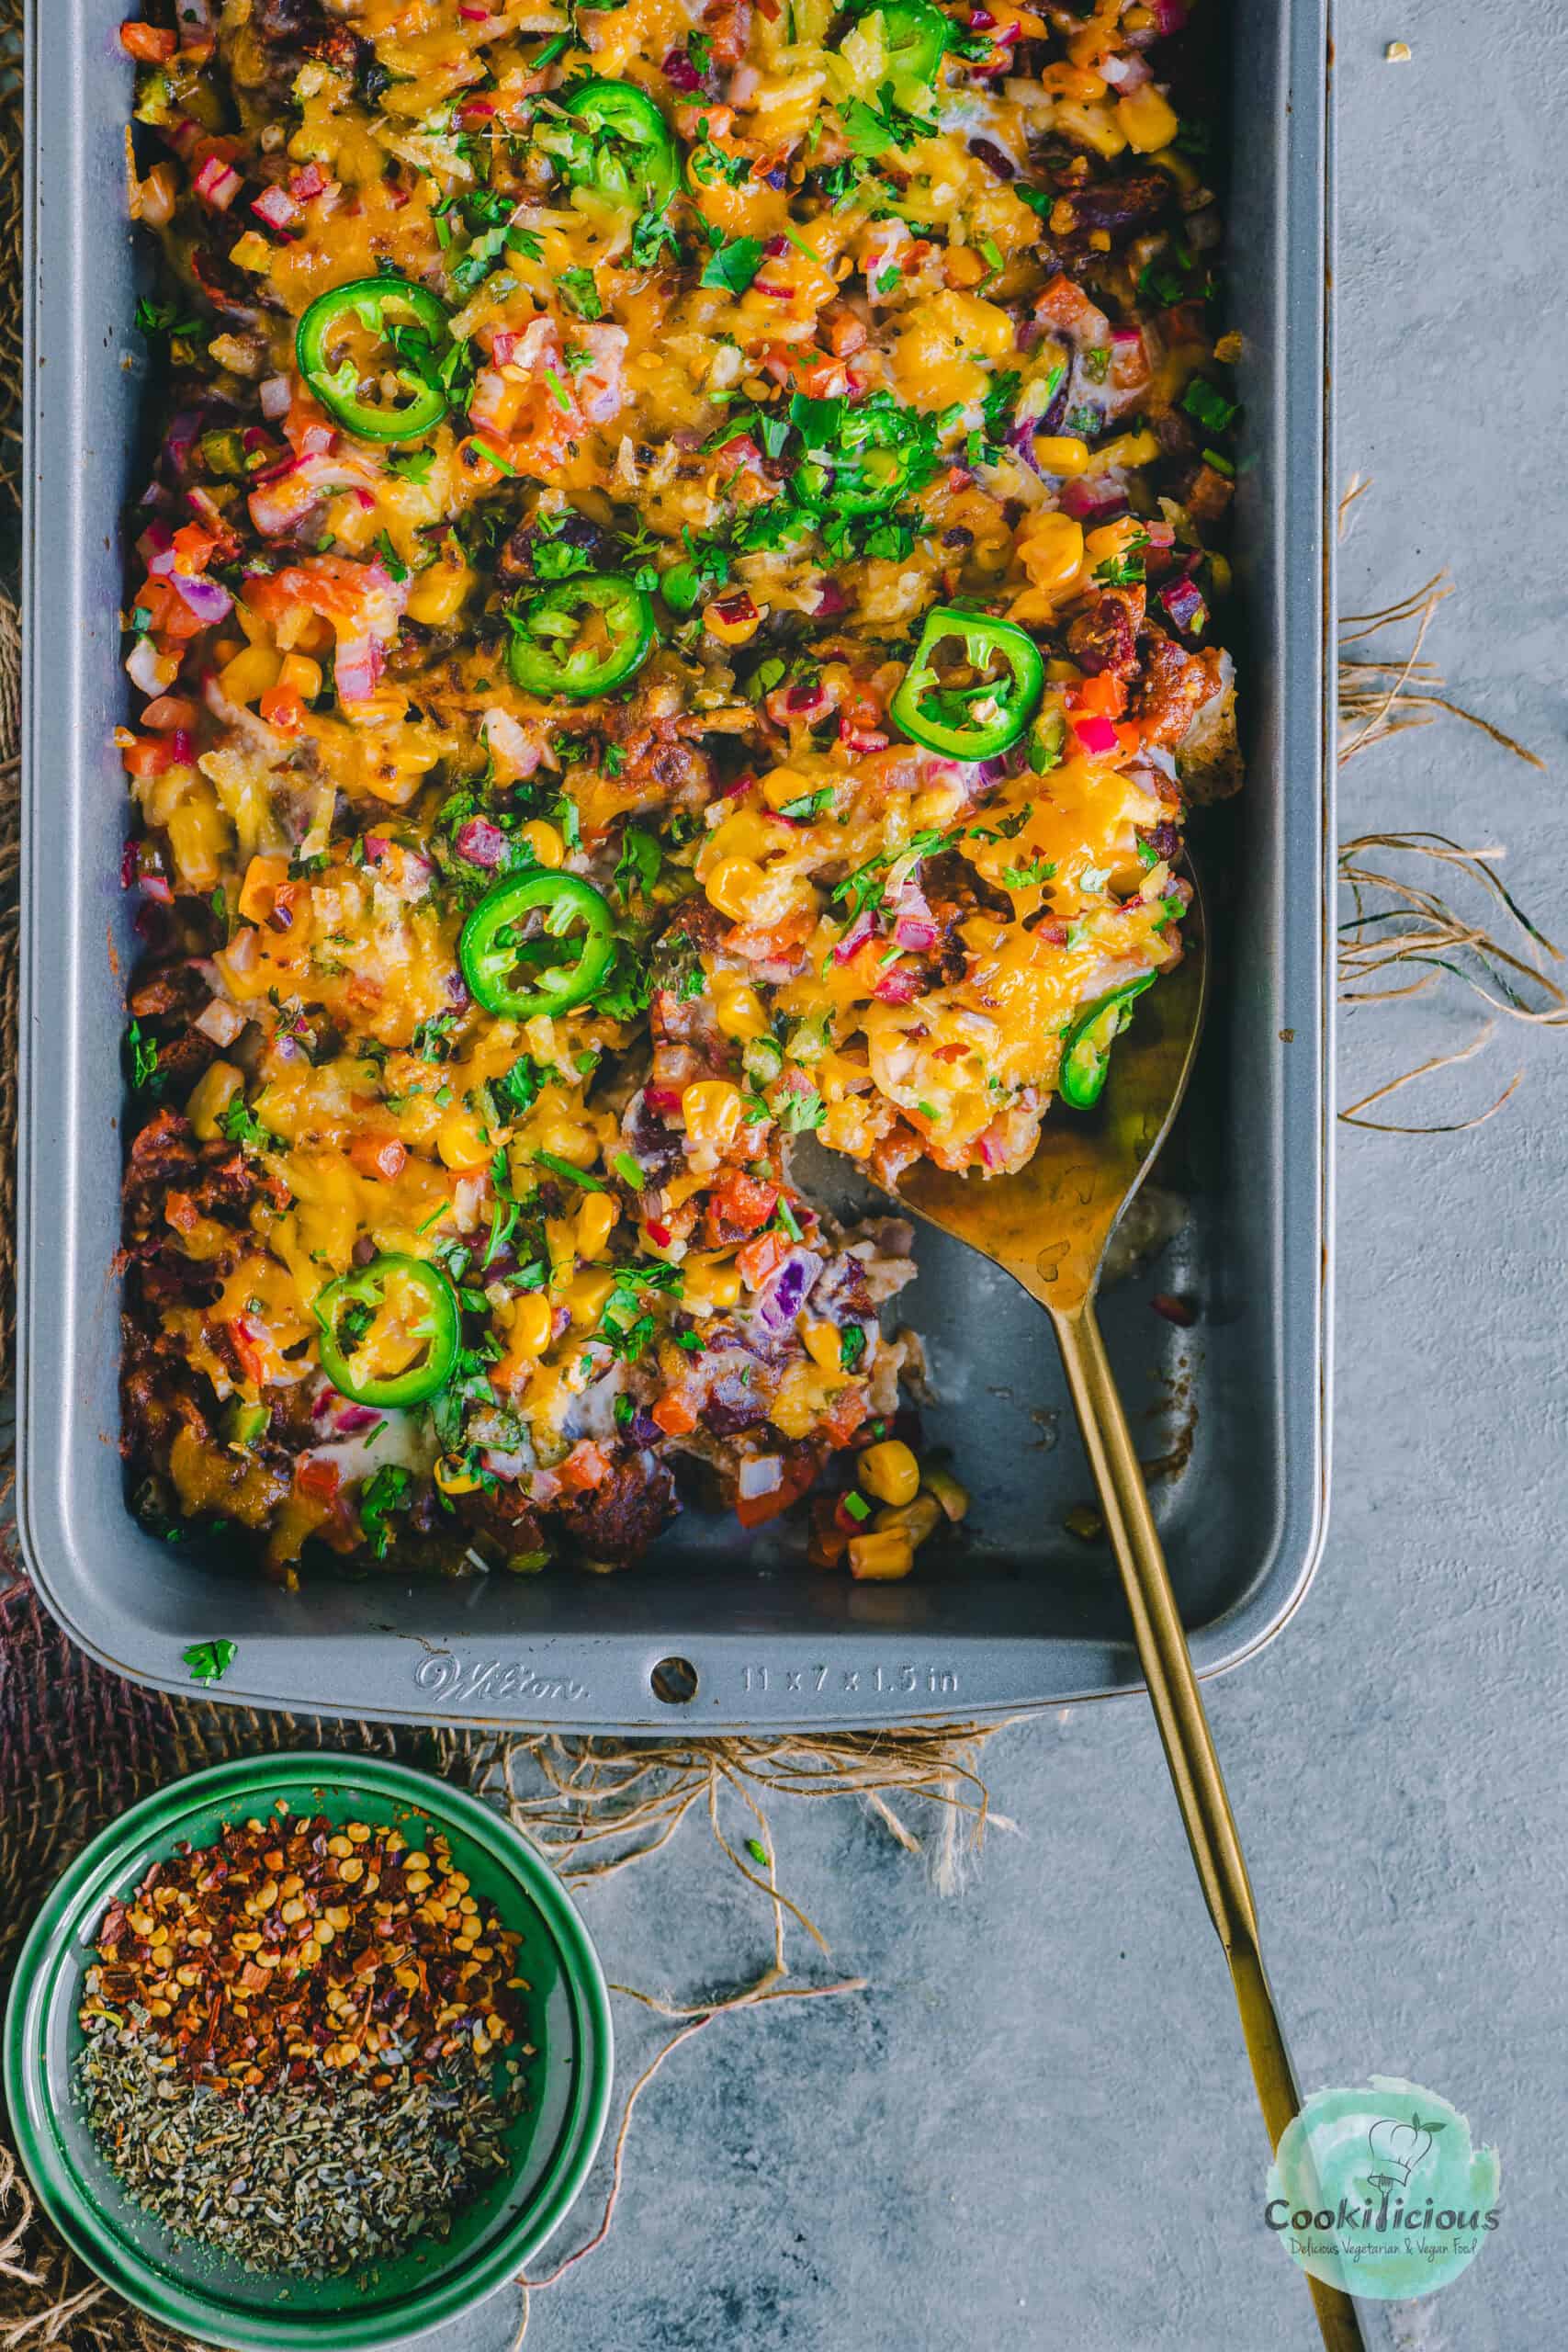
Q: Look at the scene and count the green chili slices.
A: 9